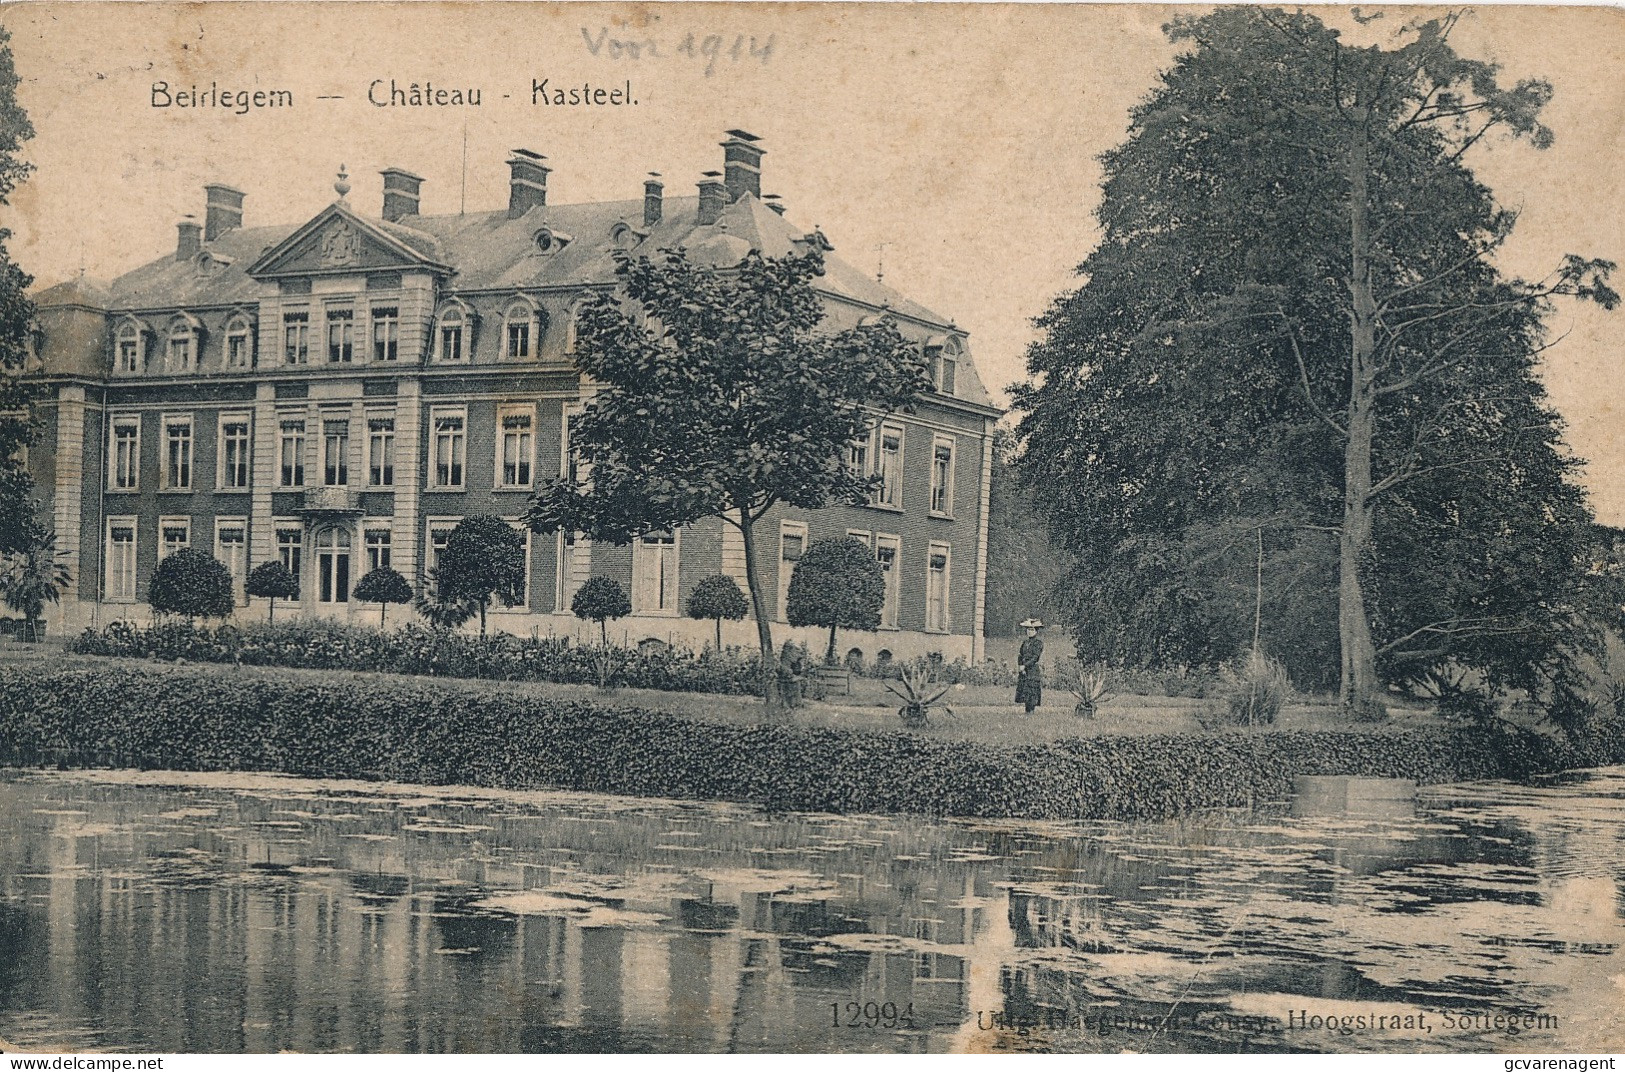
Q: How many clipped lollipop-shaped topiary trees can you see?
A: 7